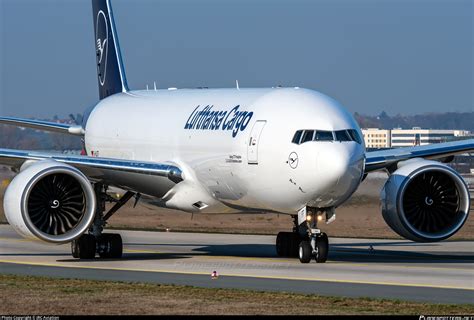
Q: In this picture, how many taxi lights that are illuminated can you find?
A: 2